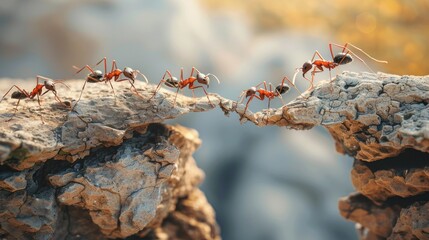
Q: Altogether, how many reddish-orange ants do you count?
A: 5